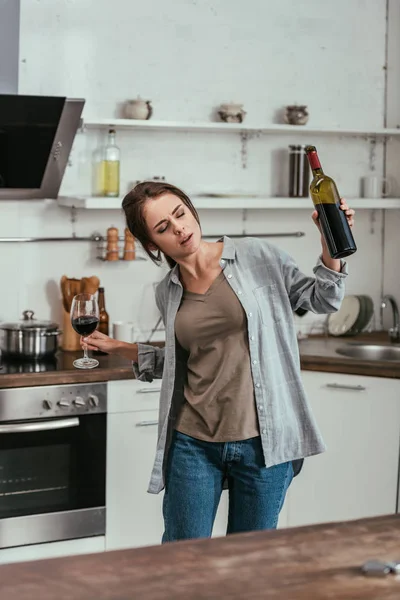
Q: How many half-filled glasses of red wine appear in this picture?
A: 1